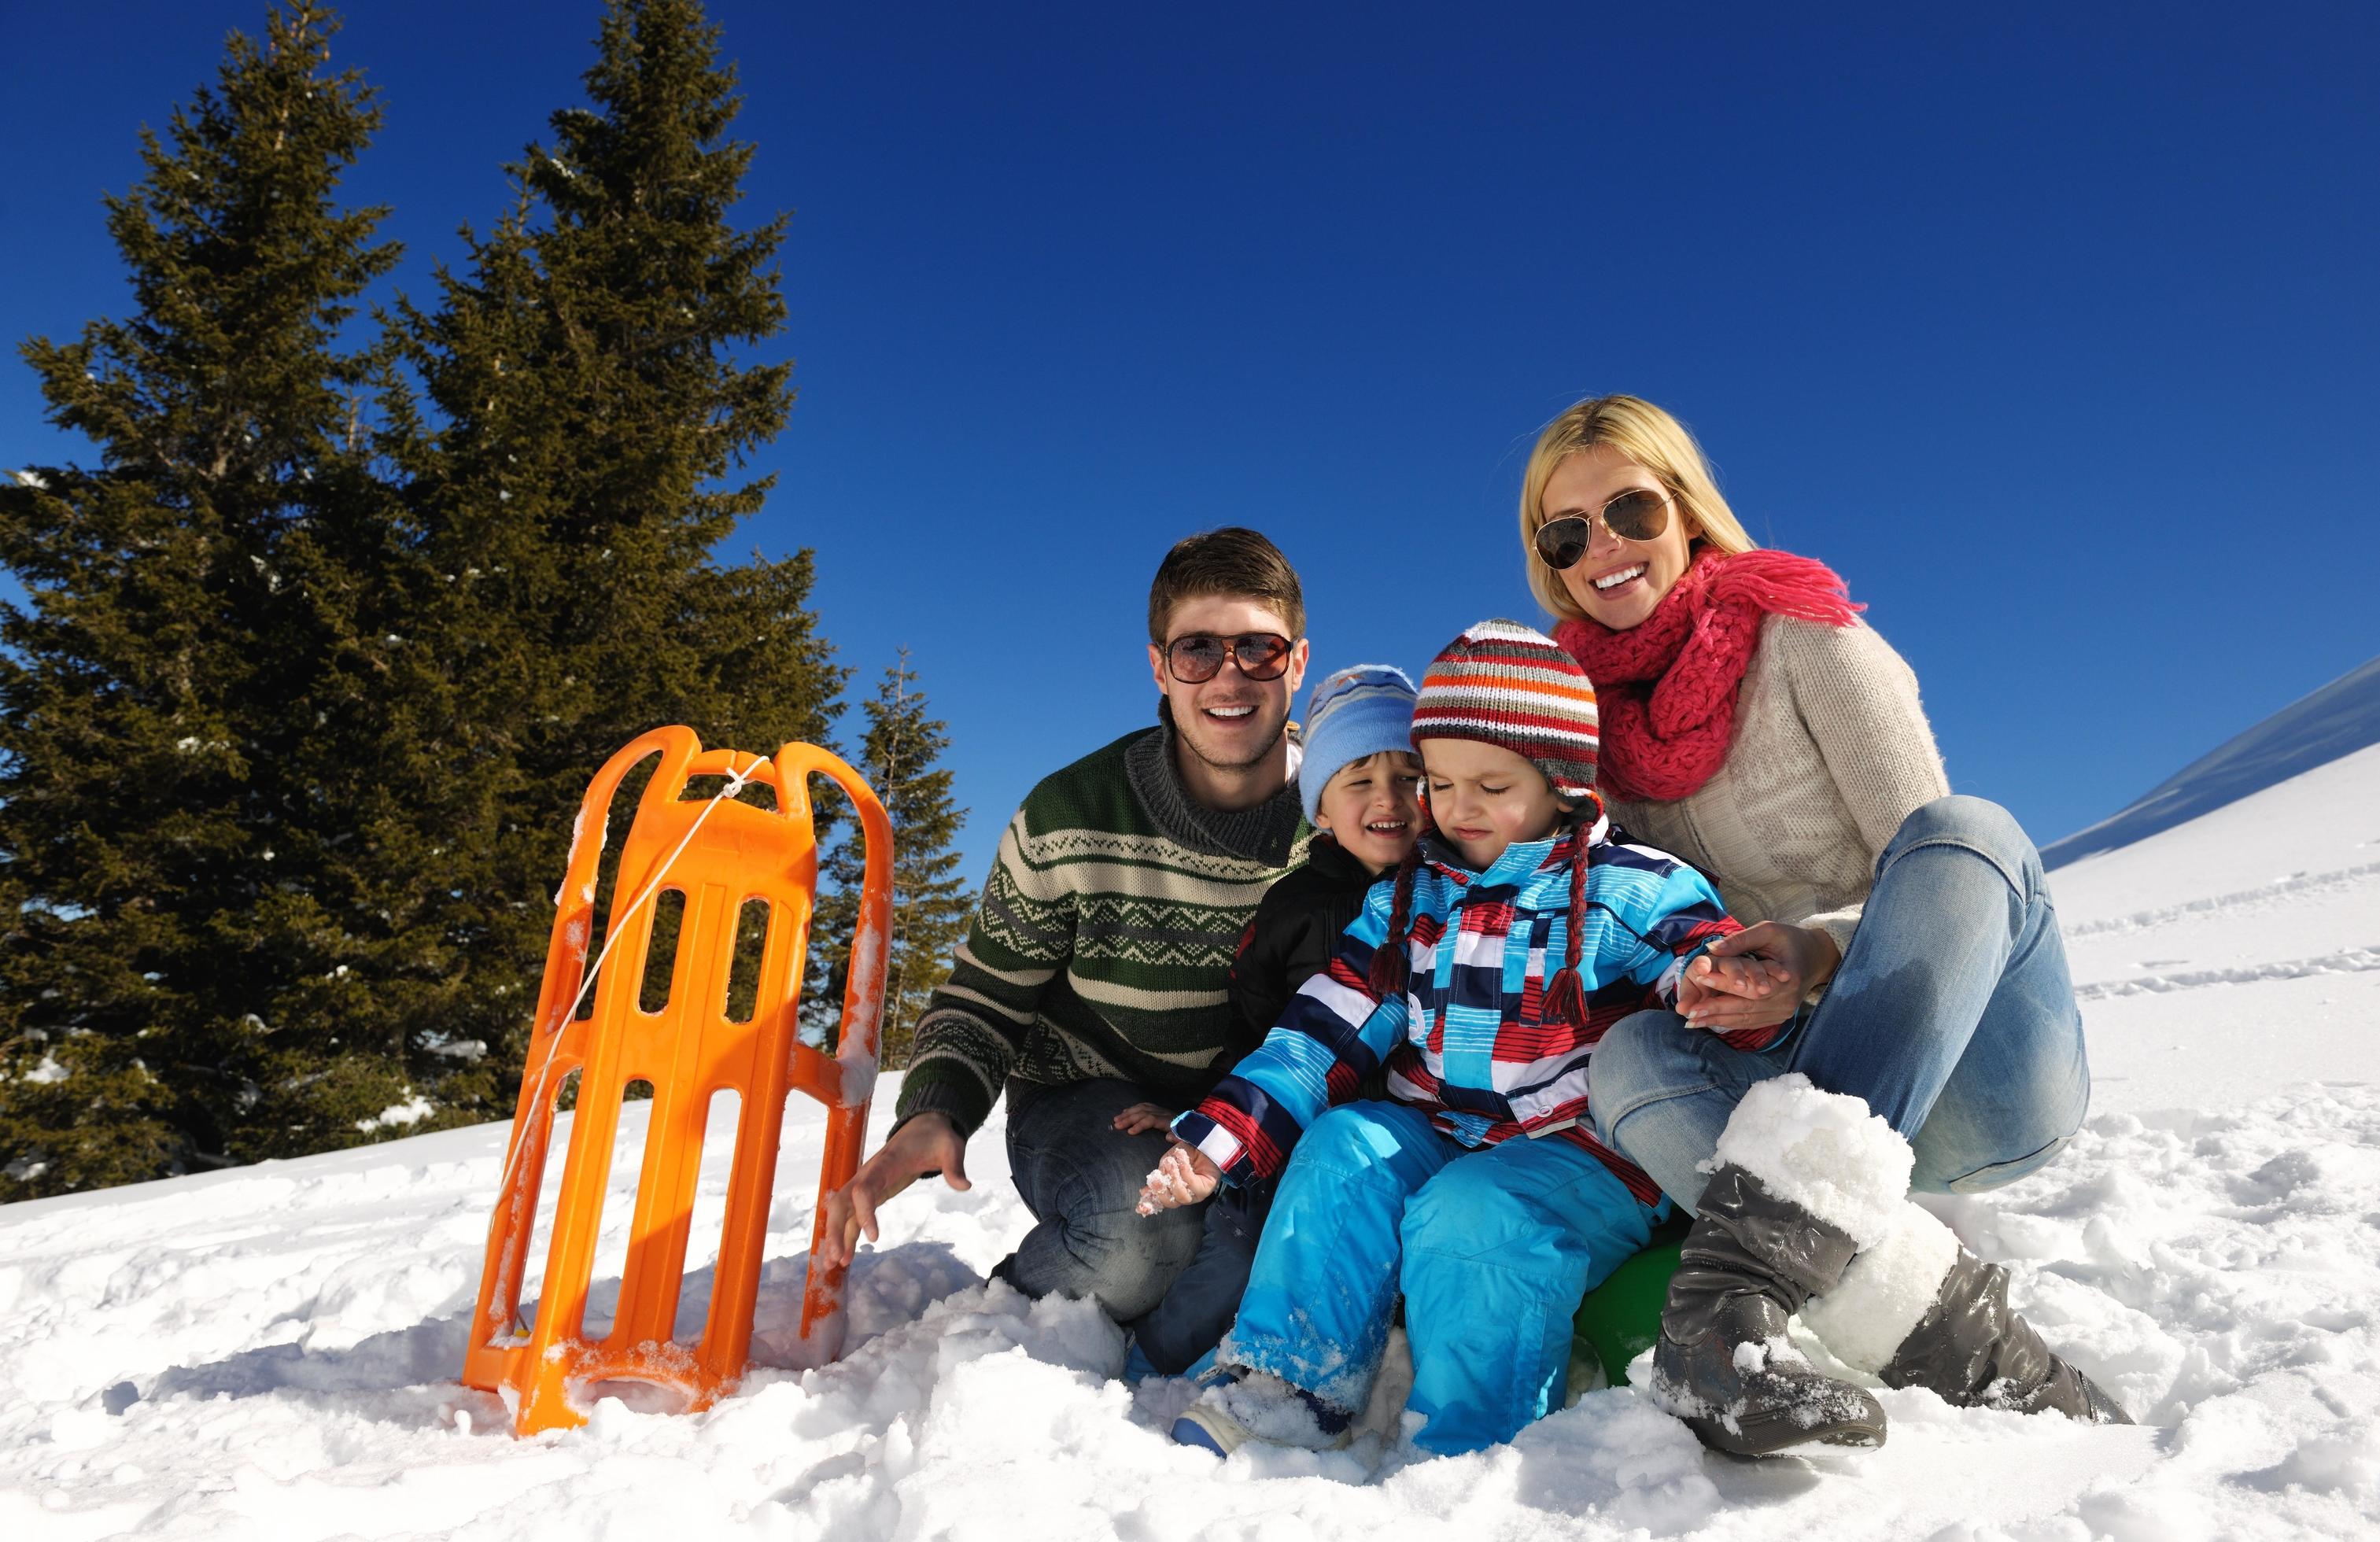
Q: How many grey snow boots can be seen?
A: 2